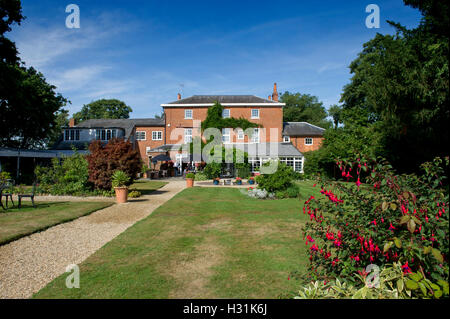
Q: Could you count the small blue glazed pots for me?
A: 3